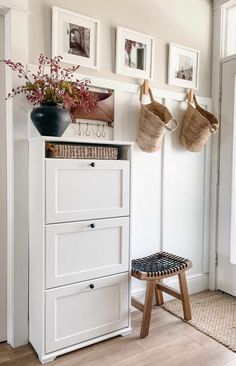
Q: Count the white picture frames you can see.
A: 3